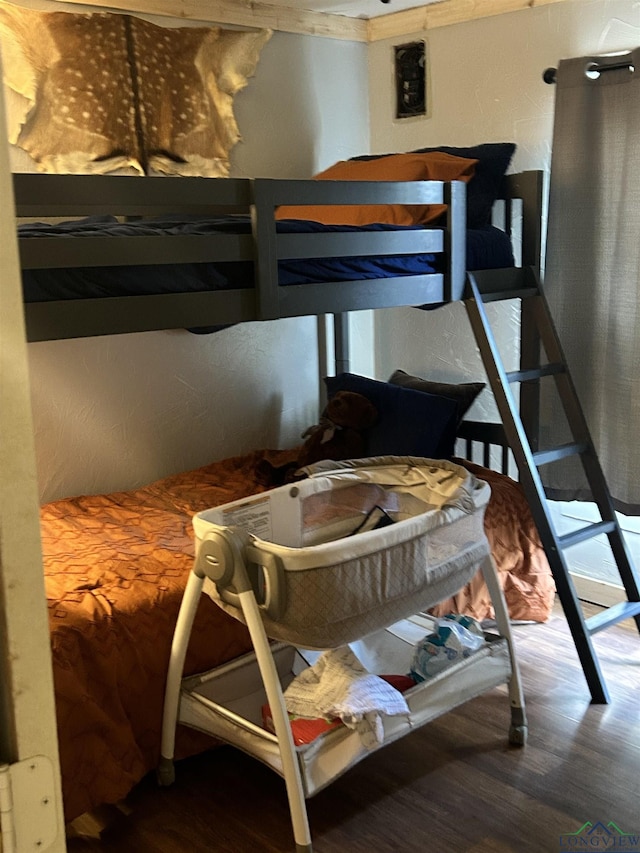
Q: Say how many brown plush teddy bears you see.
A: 1